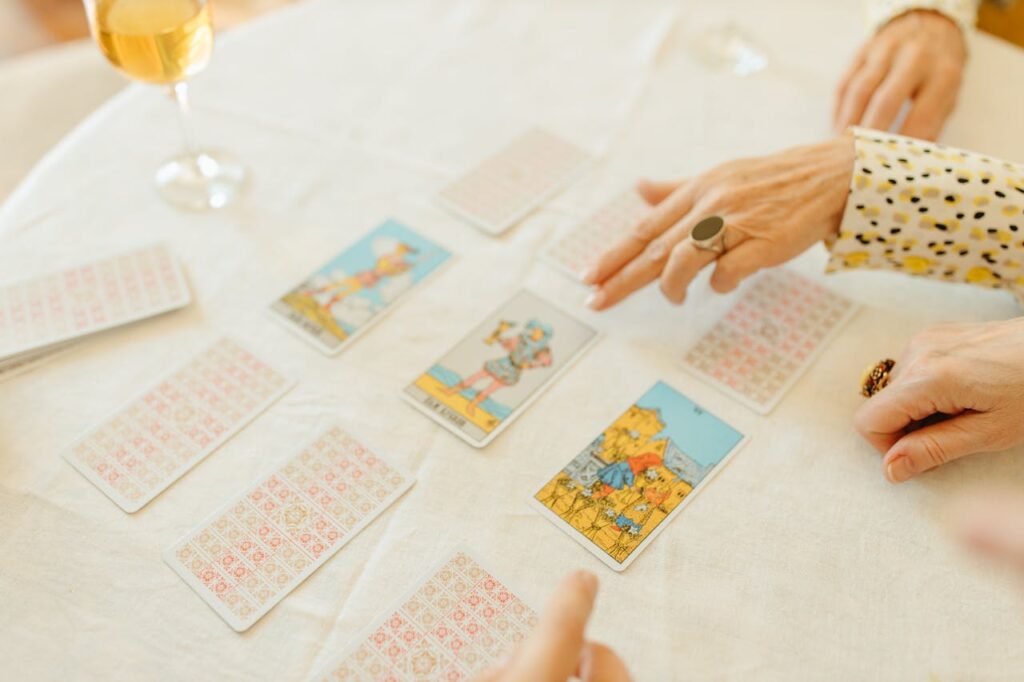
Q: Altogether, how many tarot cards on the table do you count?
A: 10